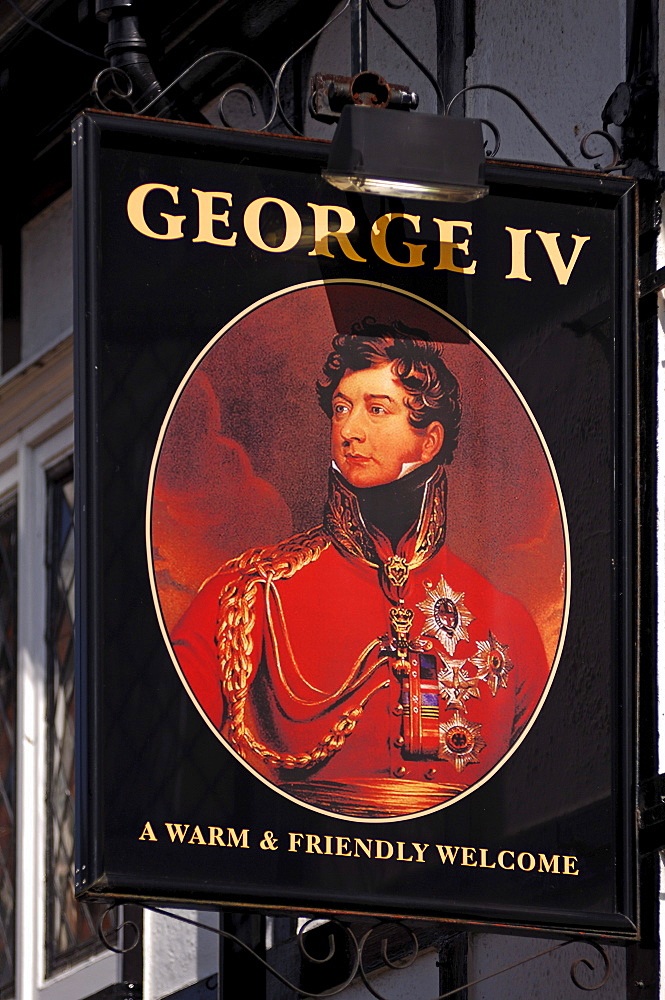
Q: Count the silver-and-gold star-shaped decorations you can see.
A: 4